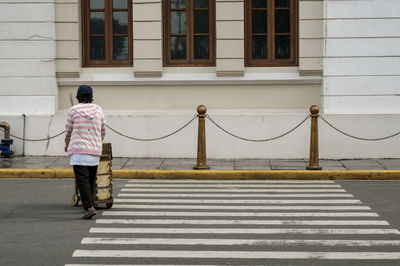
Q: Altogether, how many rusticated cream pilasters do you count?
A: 4